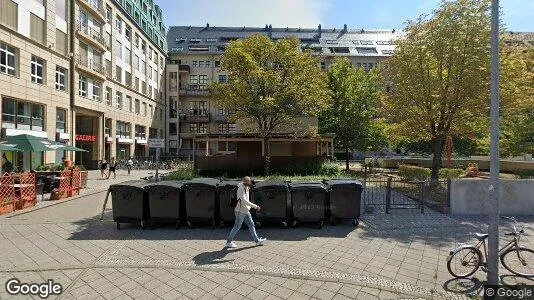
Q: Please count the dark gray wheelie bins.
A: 7